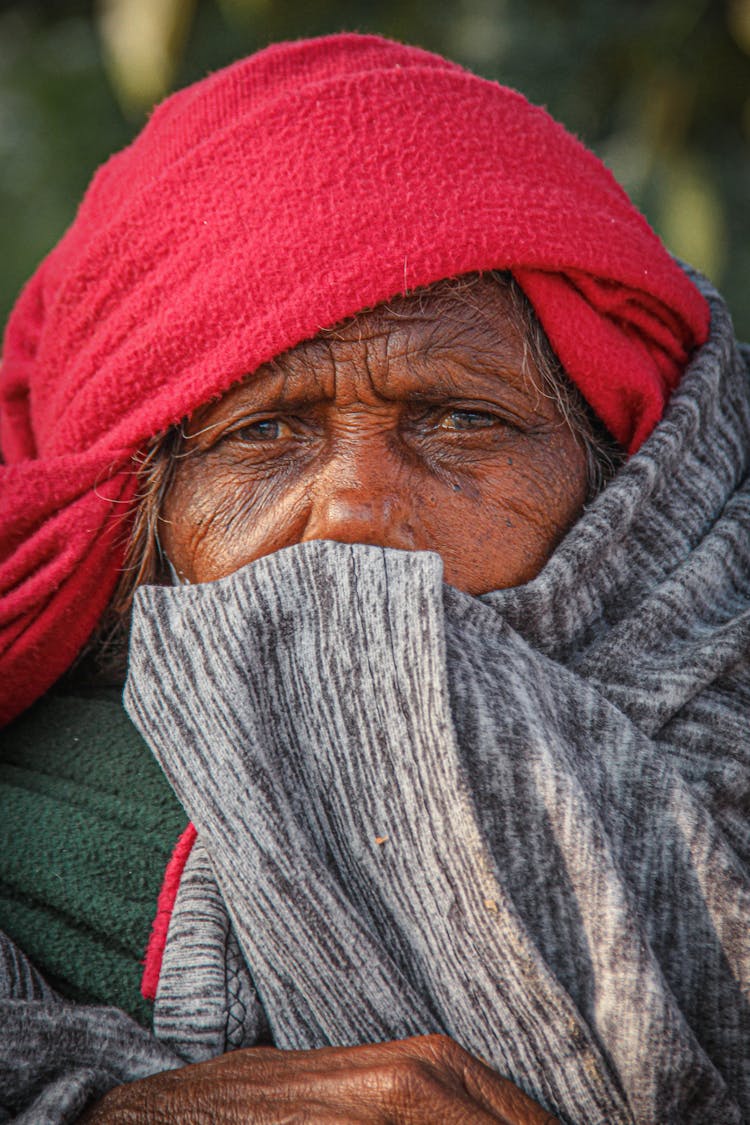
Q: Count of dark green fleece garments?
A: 1